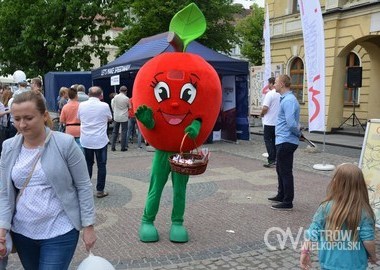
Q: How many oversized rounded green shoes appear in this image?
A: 2